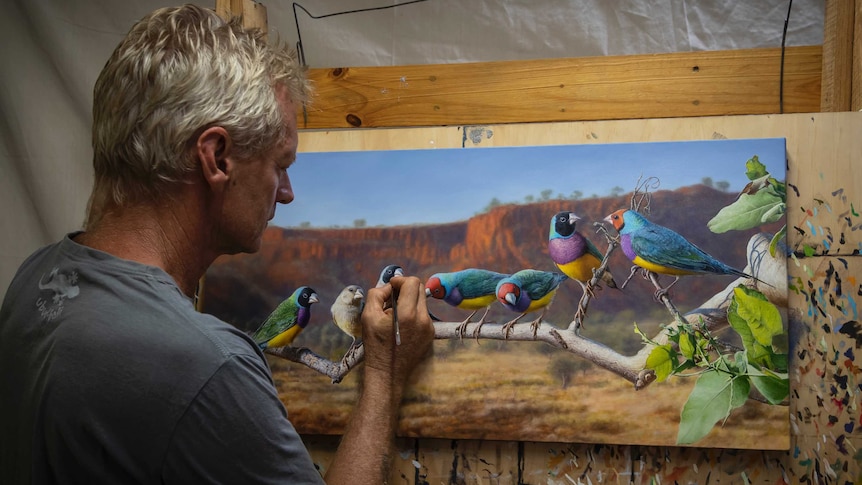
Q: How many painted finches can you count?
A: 7